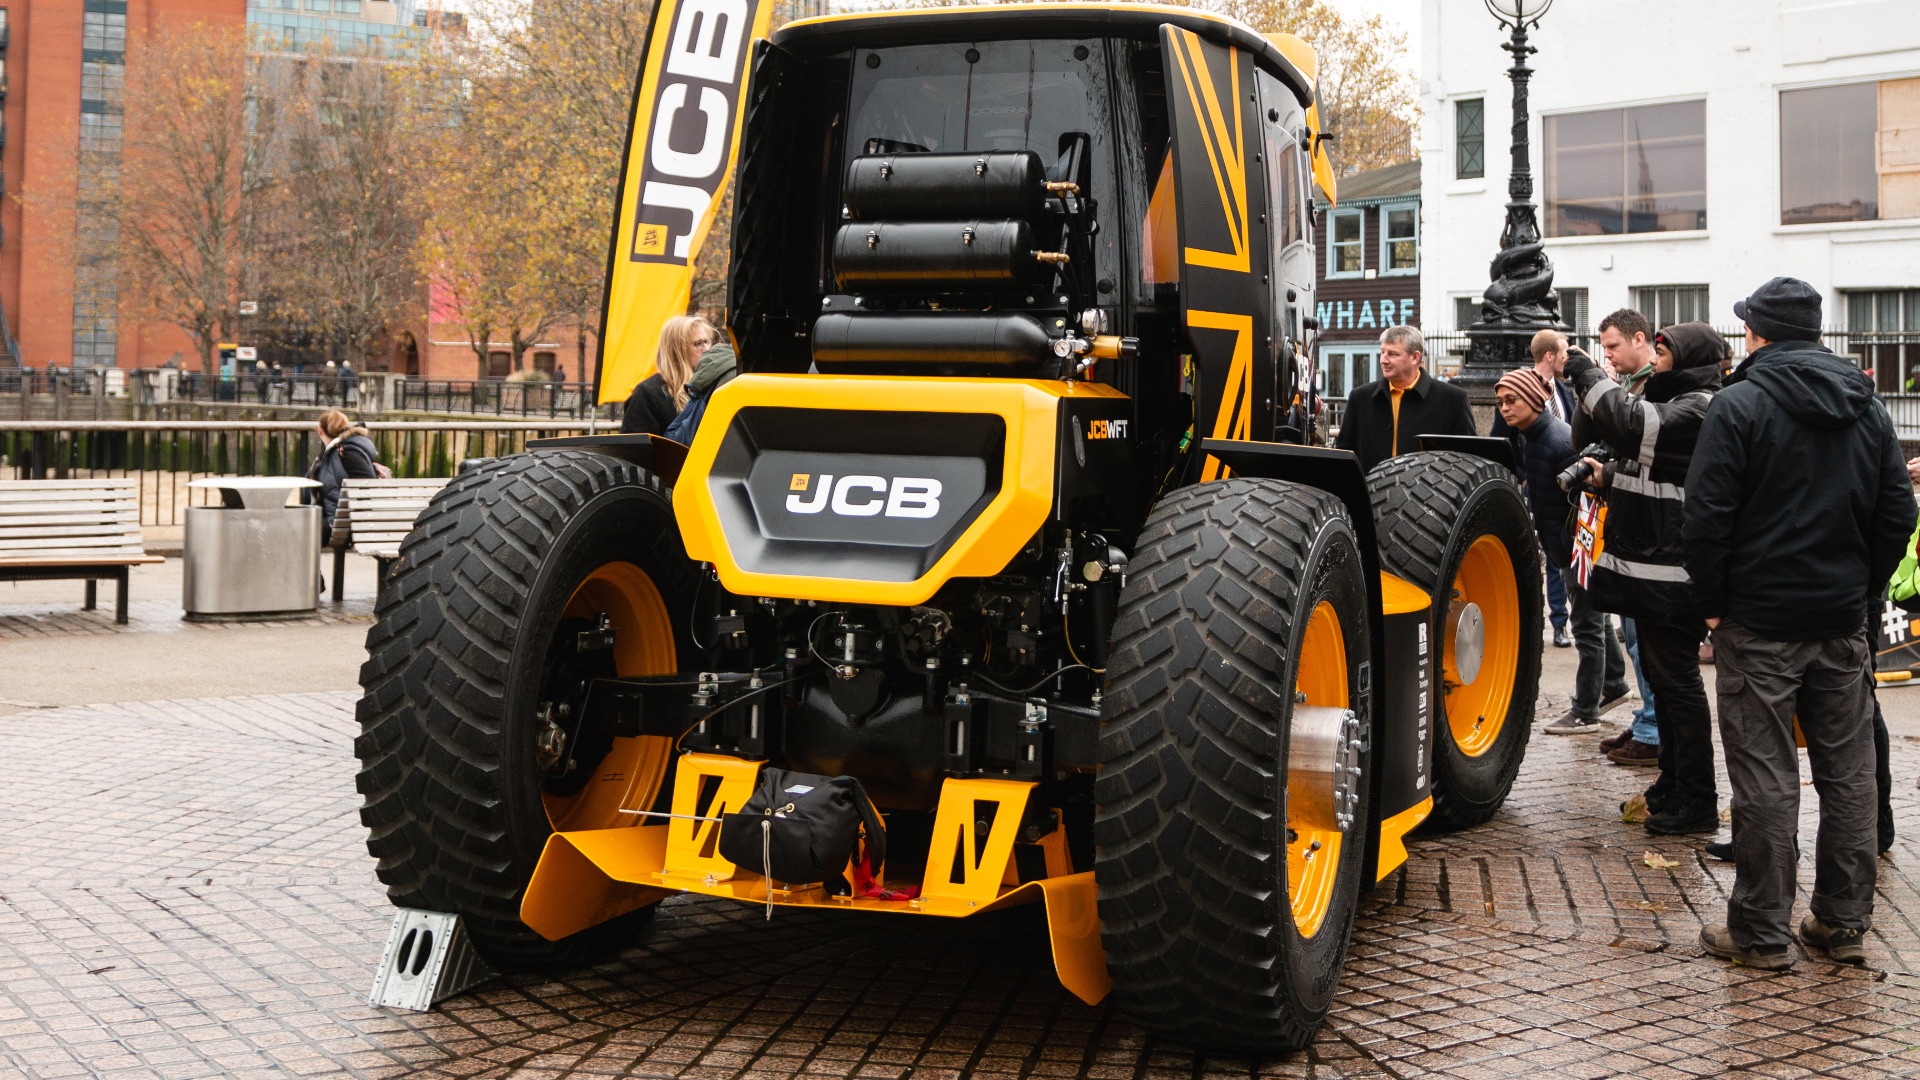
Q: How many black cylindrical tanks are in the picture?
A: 3